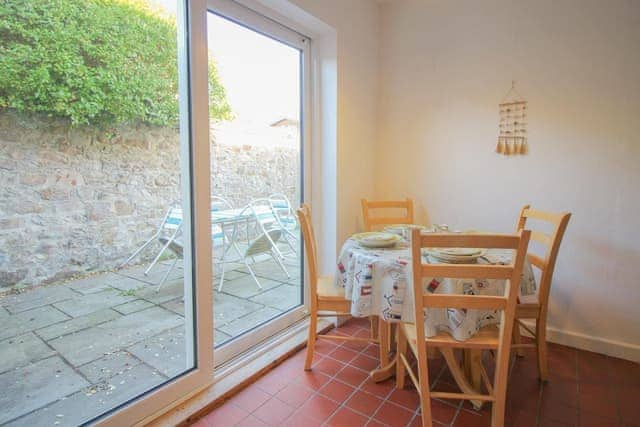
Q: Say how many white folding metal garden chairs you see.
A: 4